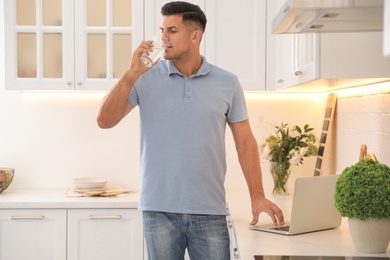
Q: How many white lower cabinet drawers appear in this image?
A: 2